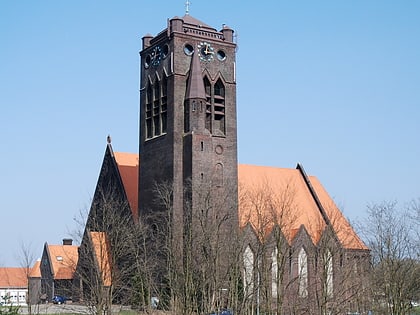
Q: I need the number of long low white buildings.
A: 1